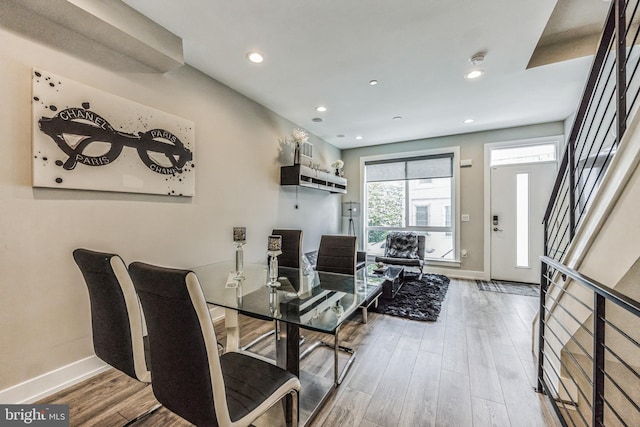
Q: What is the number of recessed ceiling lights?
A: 5